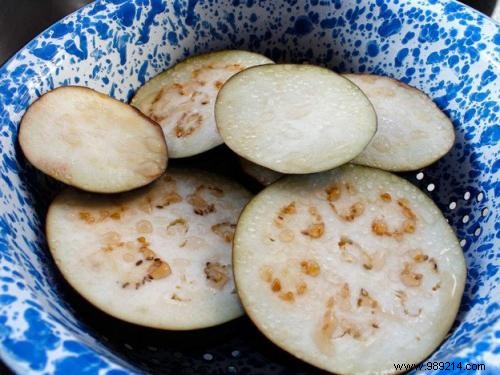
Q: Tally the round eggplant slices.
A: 6